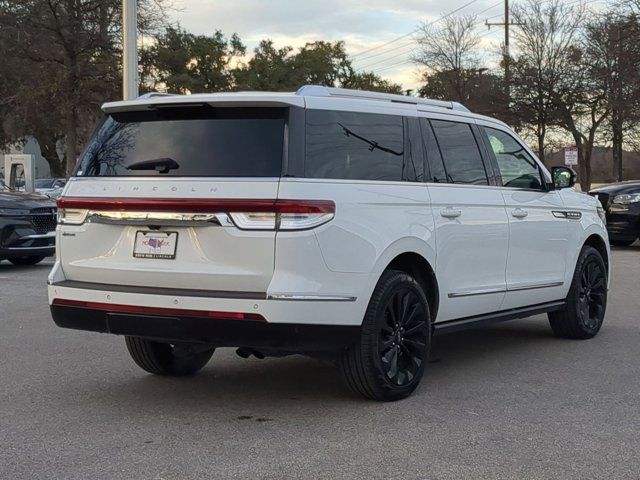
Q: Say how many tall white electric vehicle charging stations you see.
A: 1